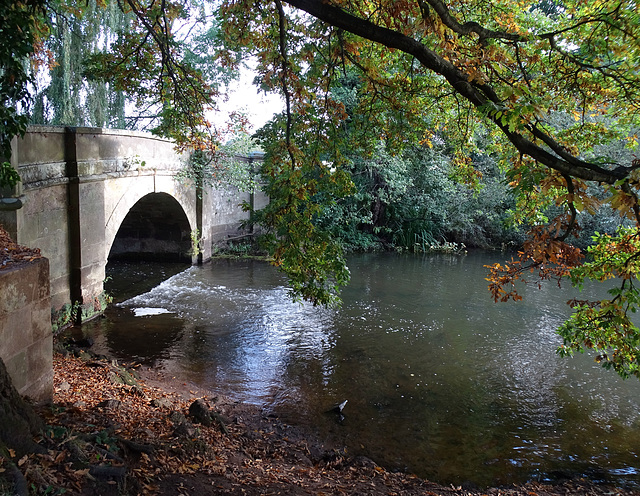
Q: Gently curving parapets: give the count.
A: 1